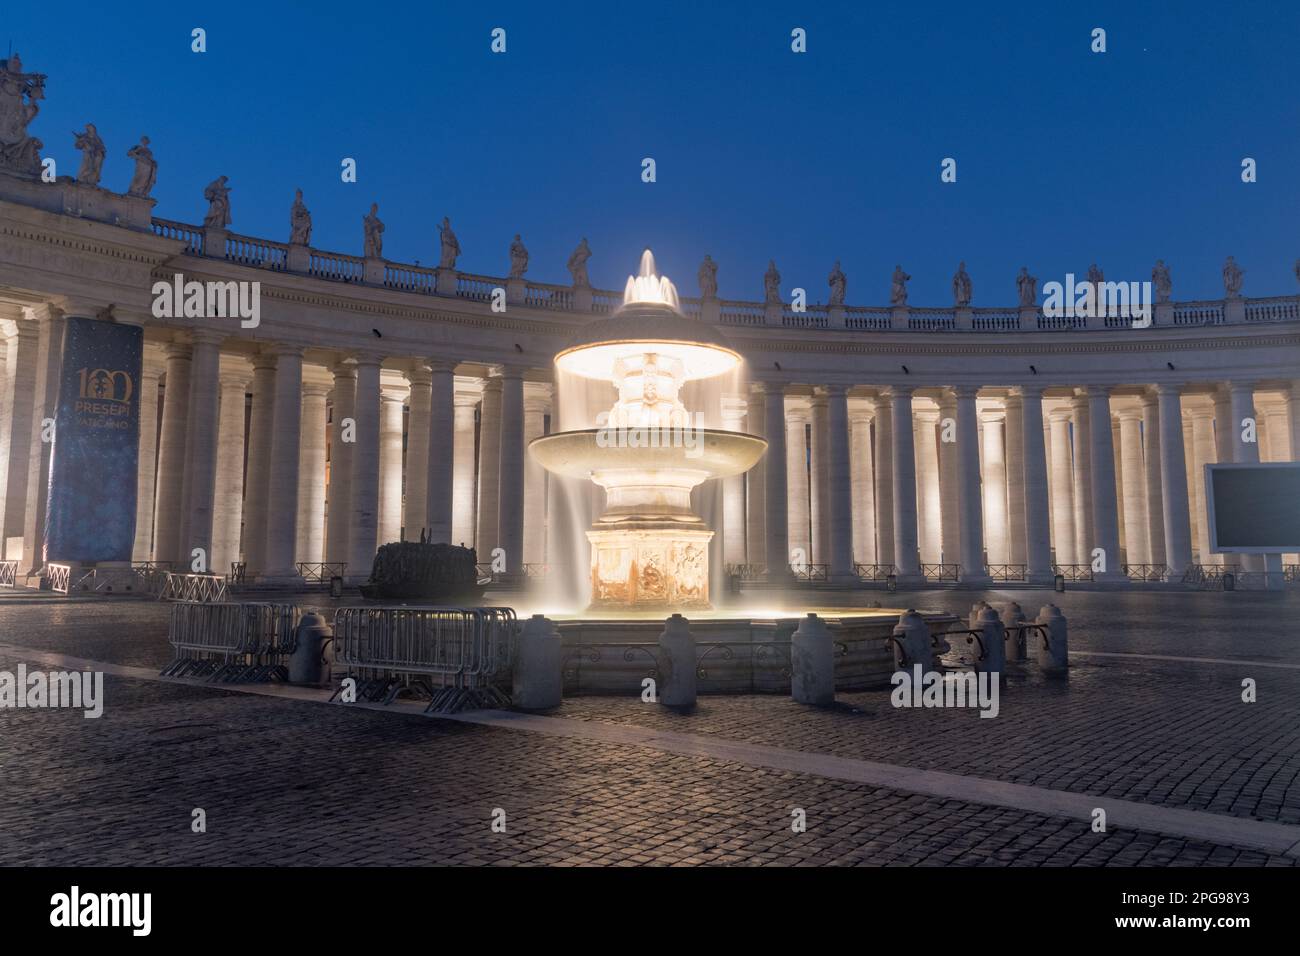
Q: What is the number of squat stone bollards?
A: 9